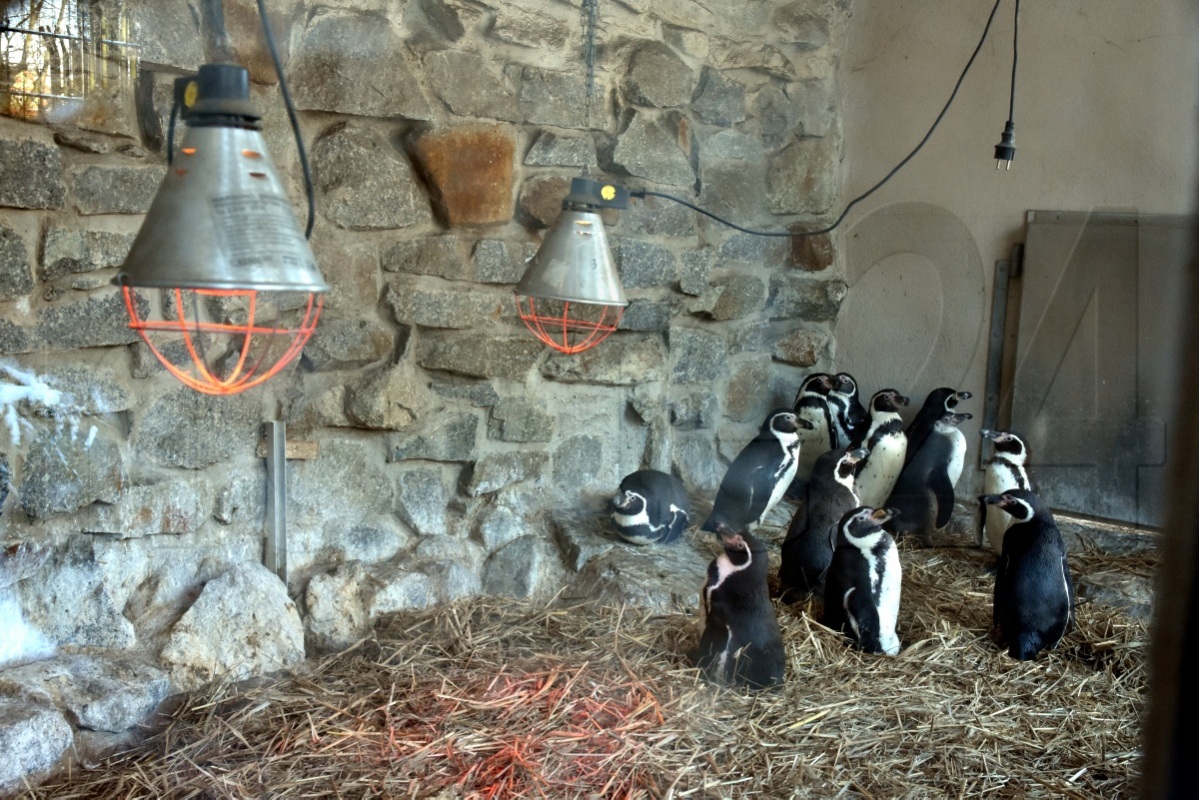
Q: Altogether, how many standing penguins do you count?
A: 11